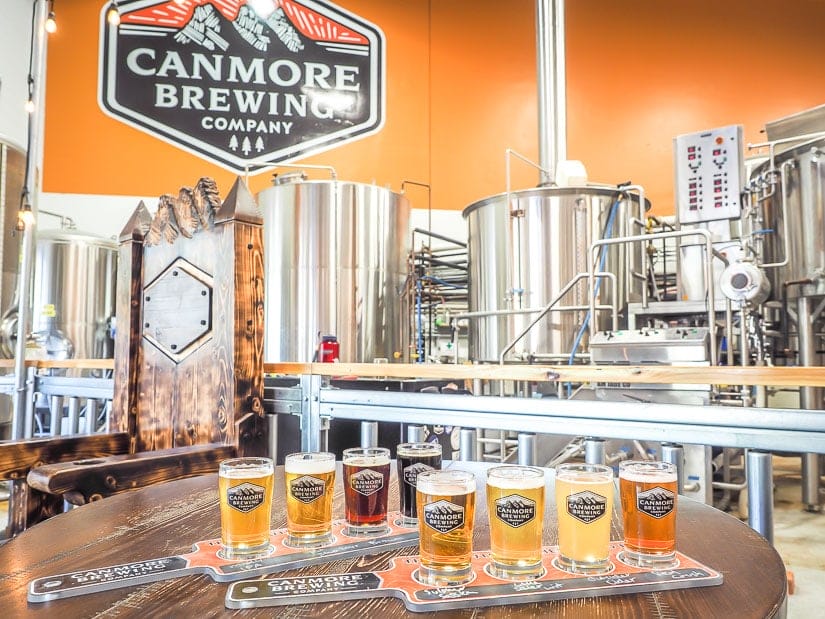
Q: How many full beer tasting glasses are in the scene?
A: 8